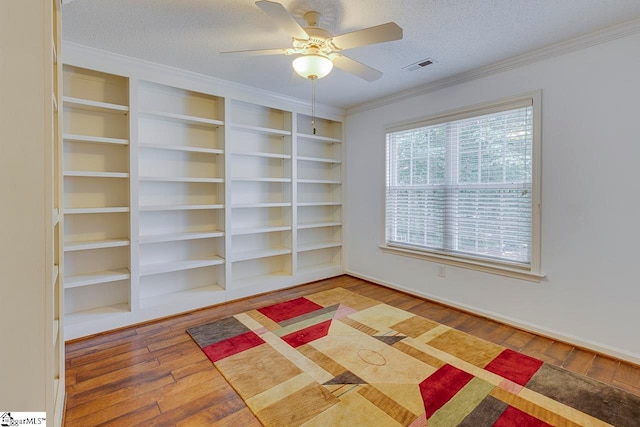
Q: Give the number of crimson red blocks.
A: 6